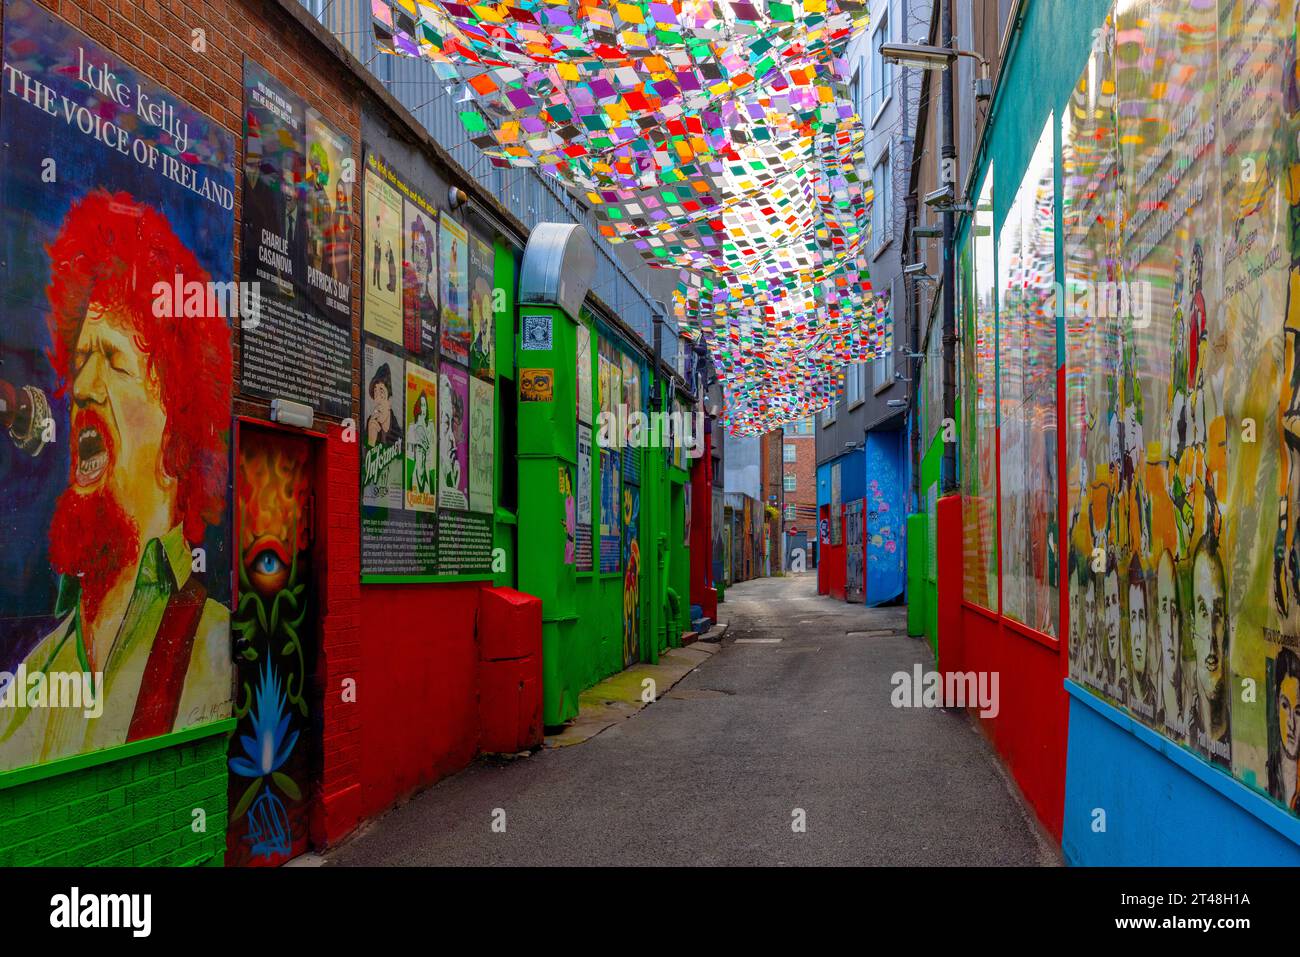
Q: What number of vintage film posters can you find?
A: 8